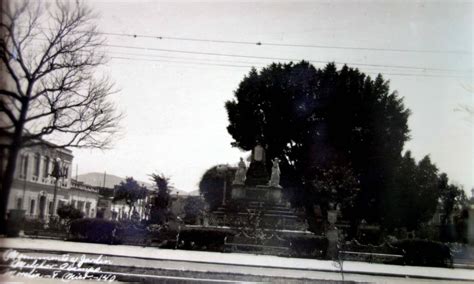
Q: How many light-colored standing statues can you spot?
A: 2